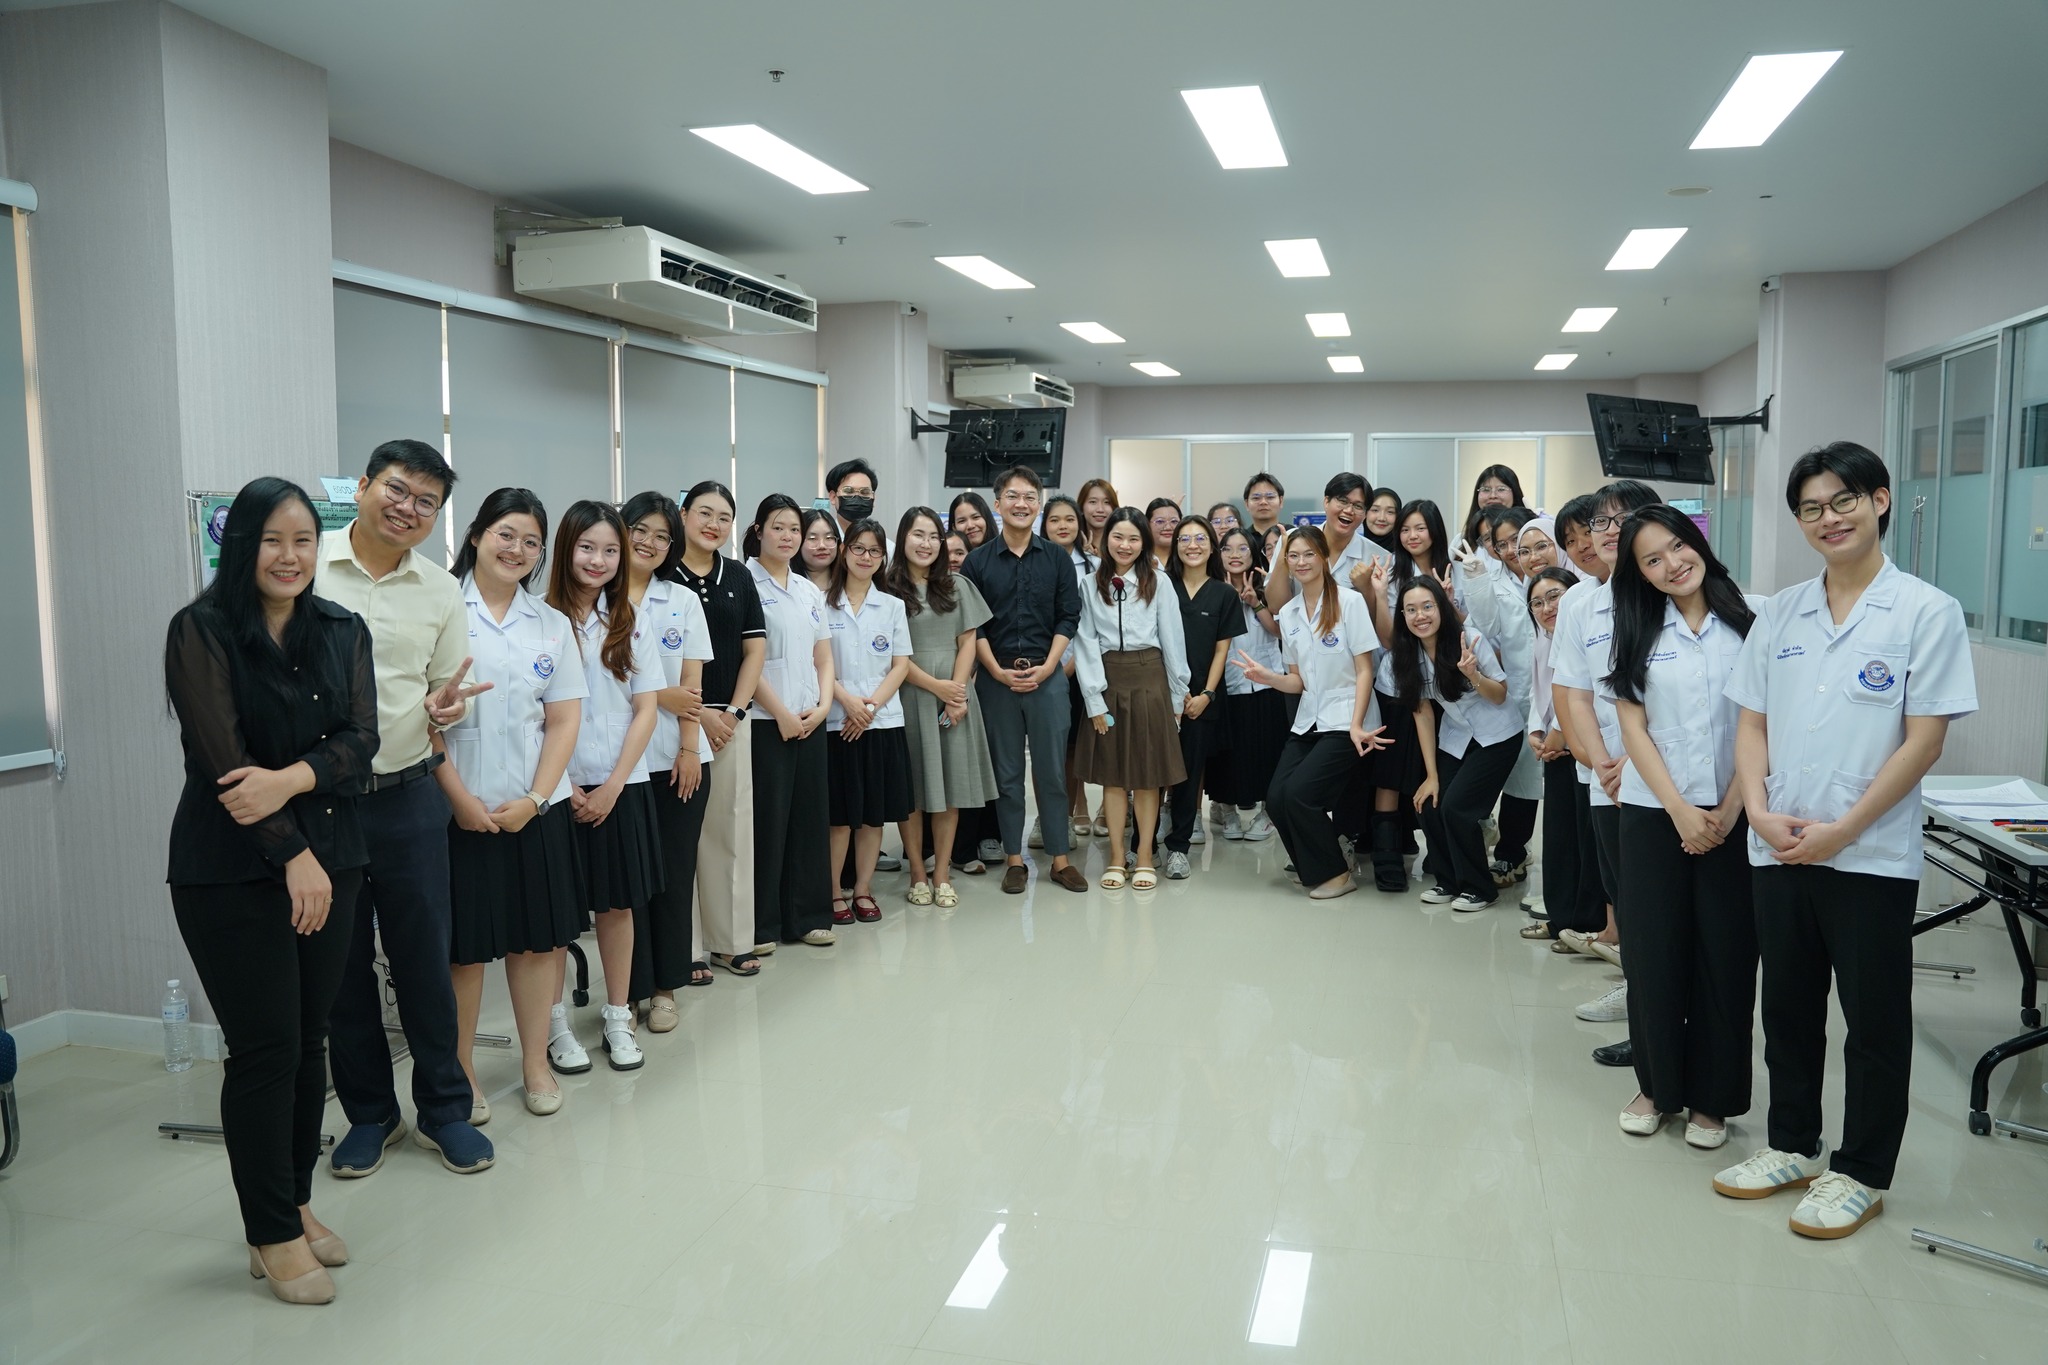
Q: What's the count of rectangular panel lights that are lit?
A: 12